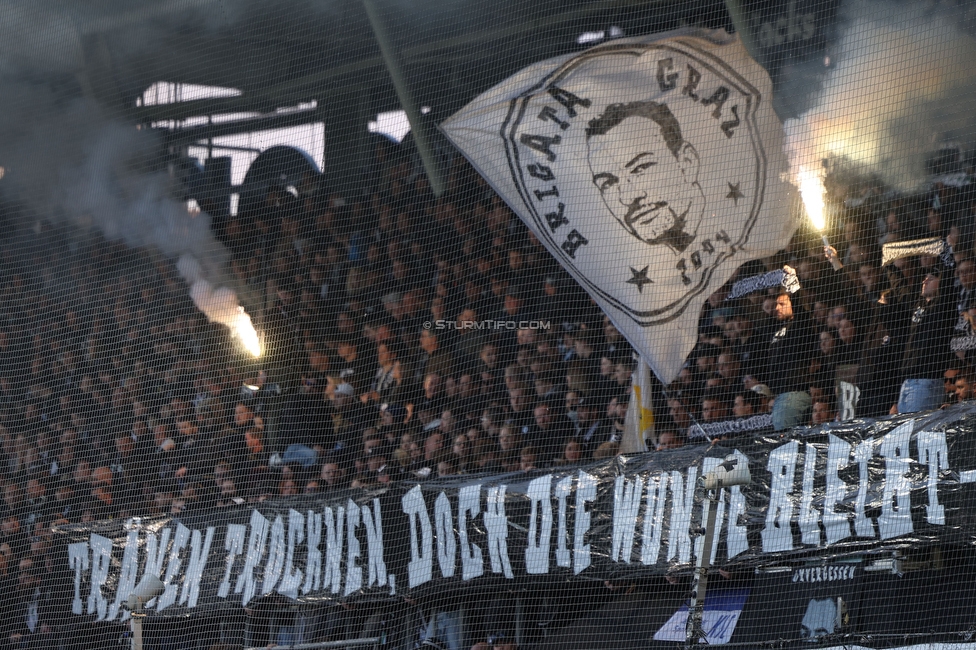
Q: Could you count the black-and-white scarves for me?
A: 4